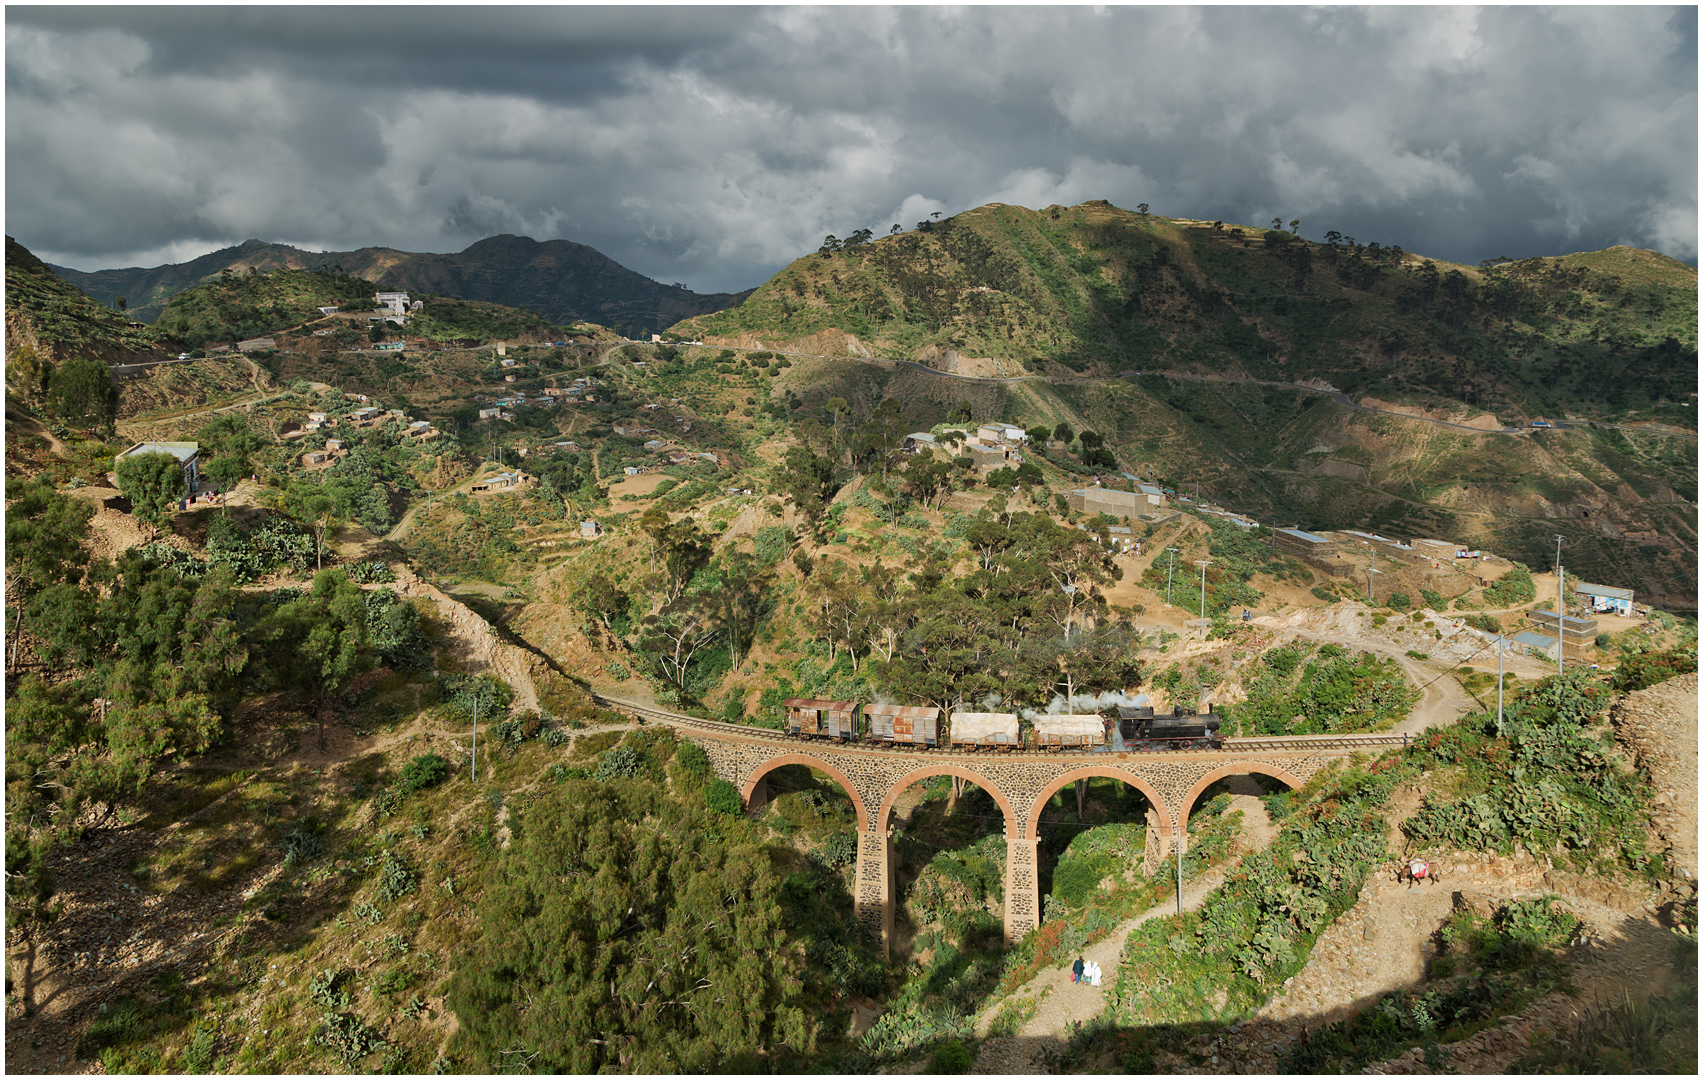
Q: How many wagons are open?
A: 1